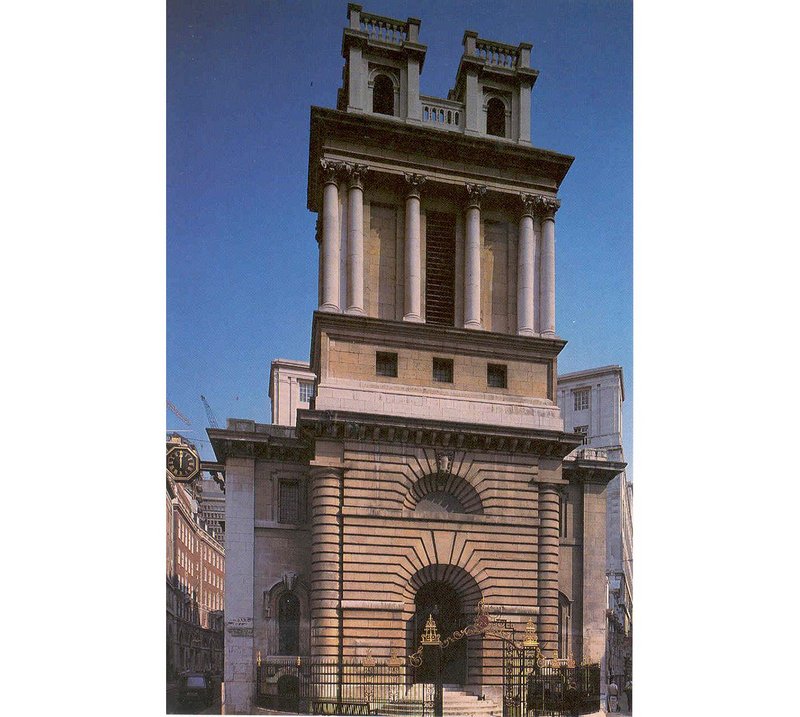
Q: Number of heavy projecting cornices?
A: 3